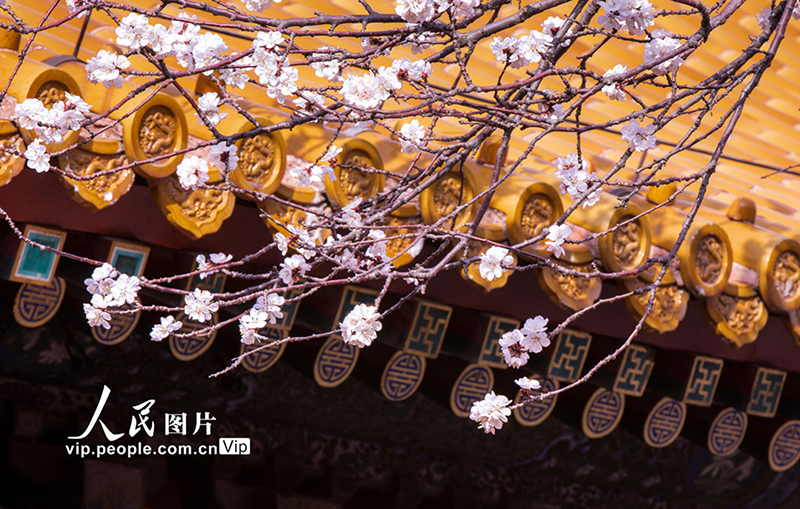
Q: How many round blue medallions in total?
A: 12